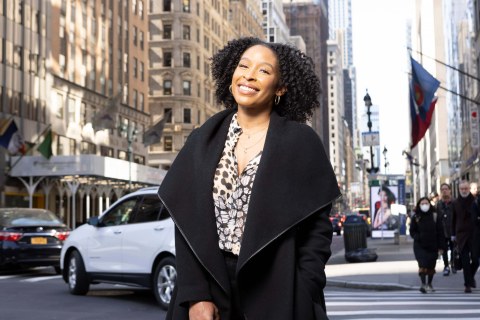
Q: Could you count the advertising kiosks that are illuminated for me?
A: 1